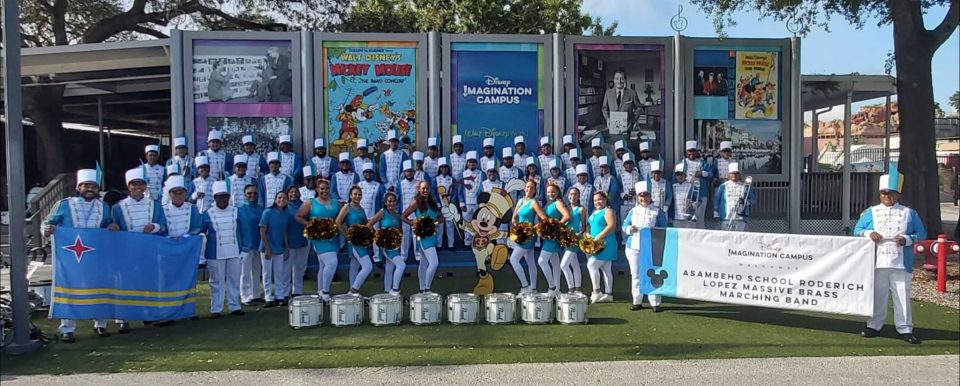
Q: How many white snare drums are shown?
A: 8